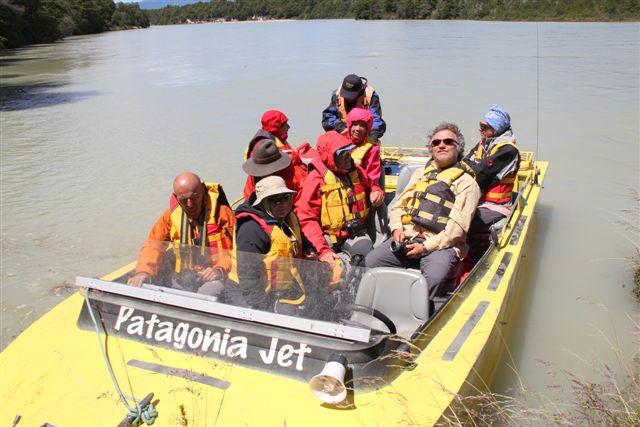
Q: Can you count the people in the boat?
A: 9